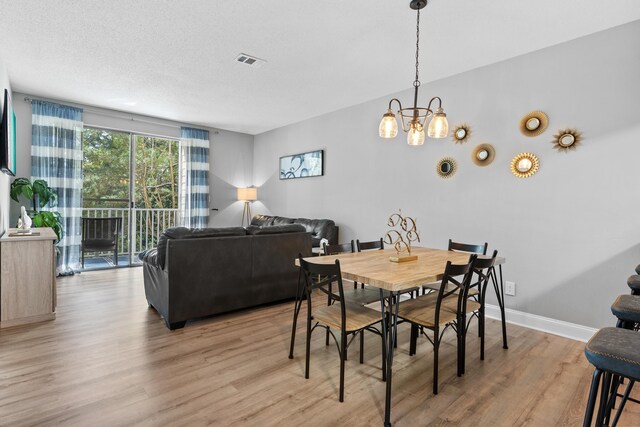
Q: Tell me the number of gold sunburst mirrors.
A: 6